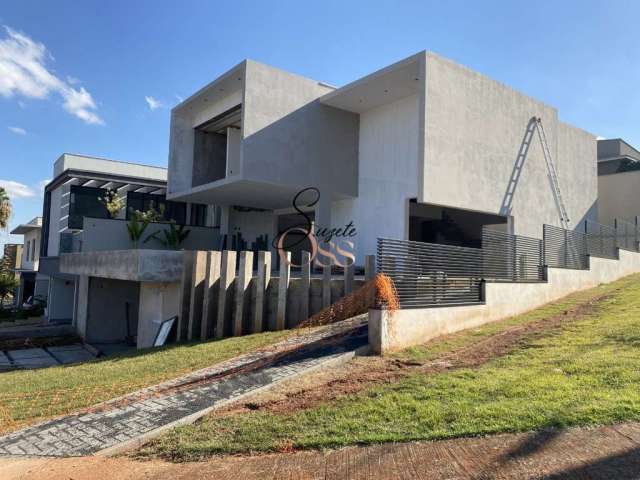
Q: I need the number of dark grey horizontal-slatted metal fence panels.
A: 5